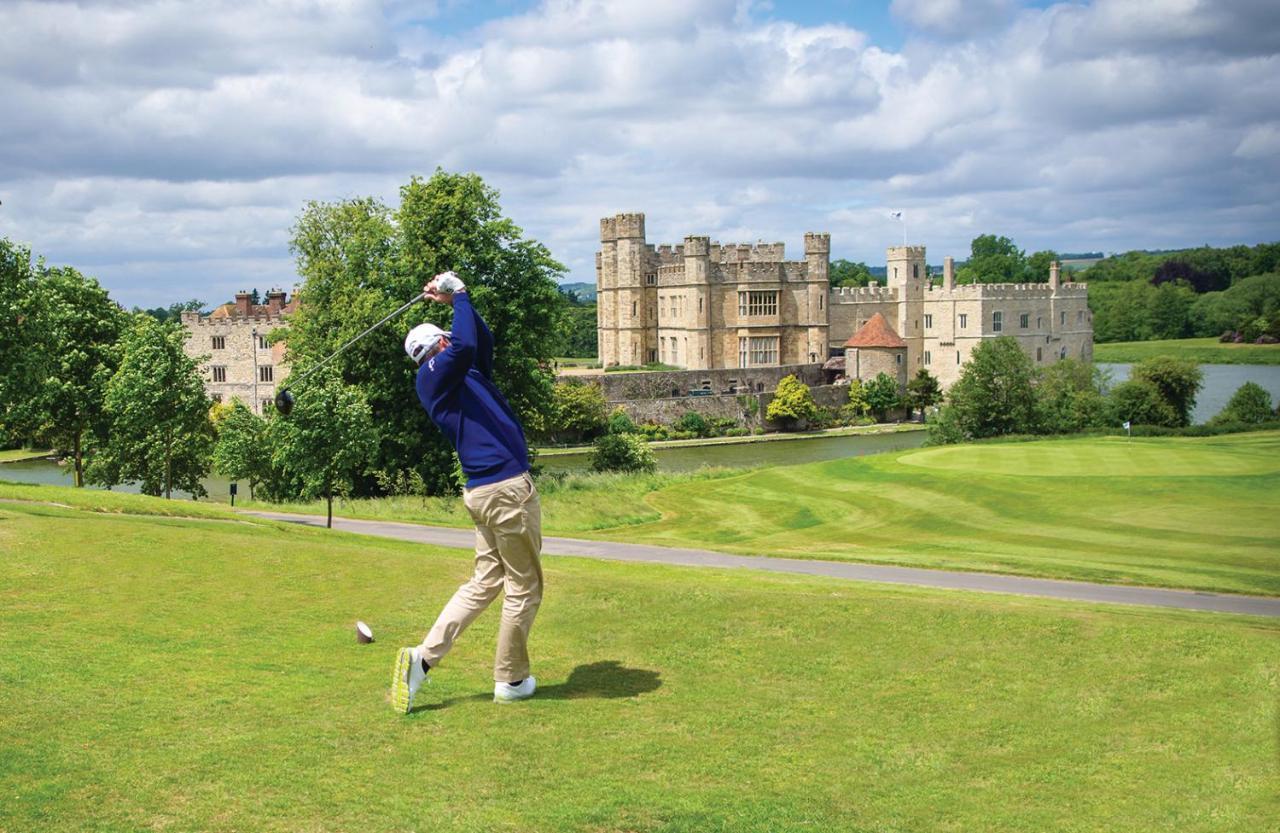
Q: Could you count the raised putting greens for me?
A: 1